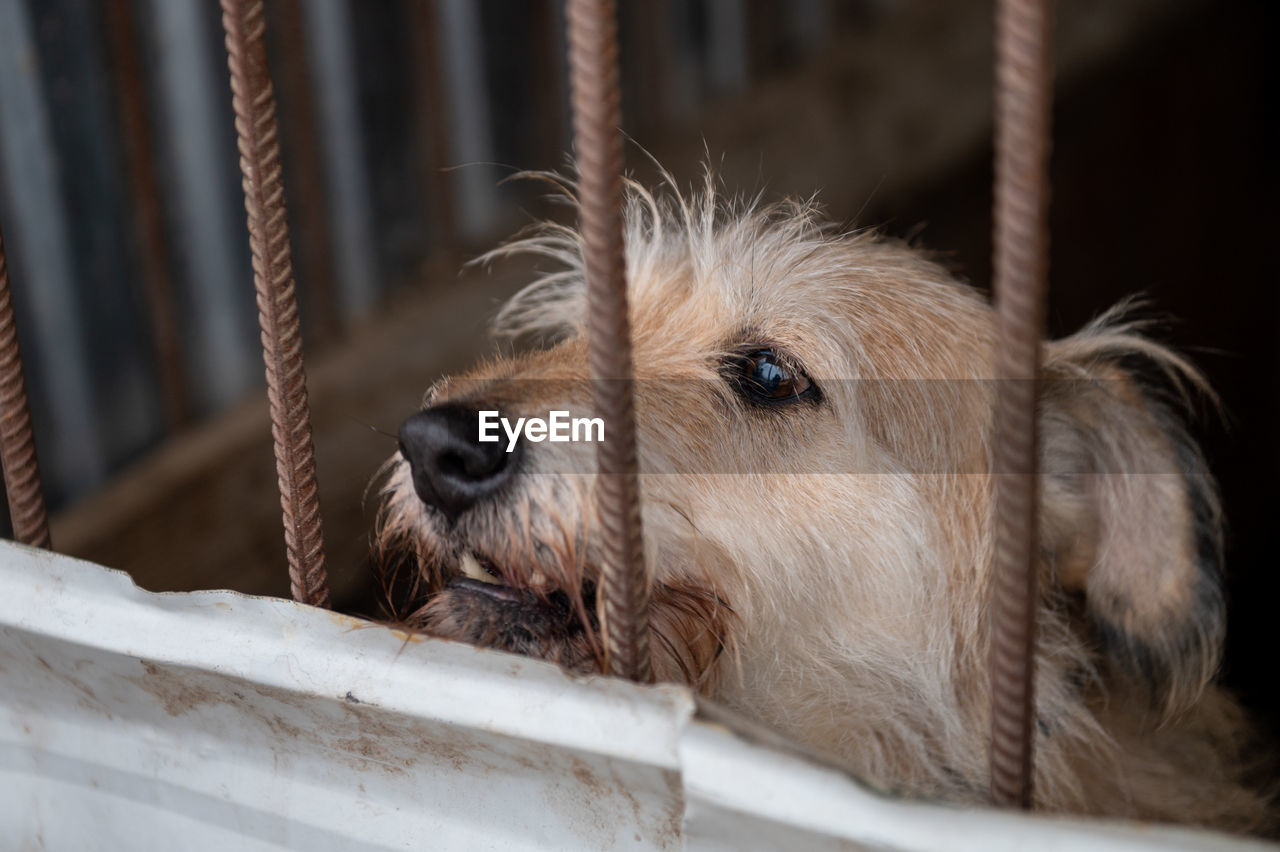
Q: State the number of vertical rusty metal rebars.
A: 4